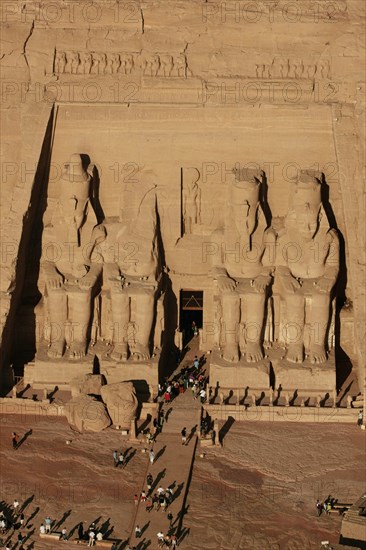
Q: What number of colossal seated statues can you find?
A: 4